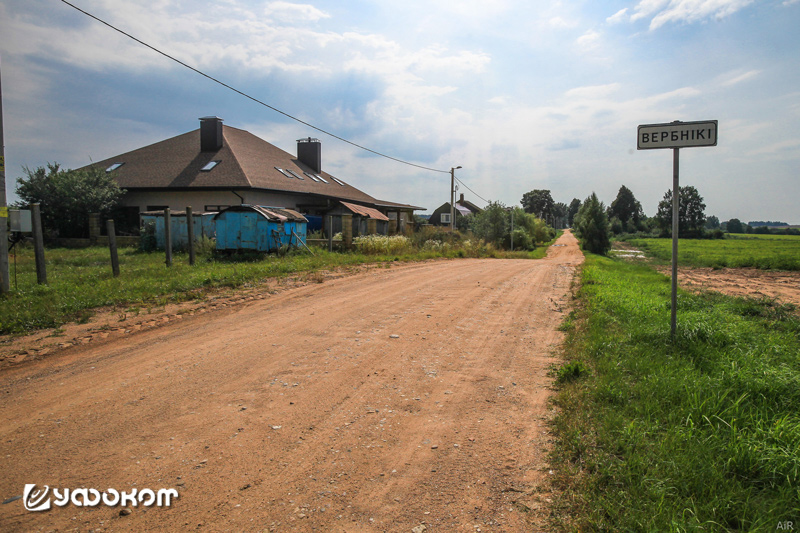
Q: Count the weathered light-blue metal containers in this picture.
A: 2